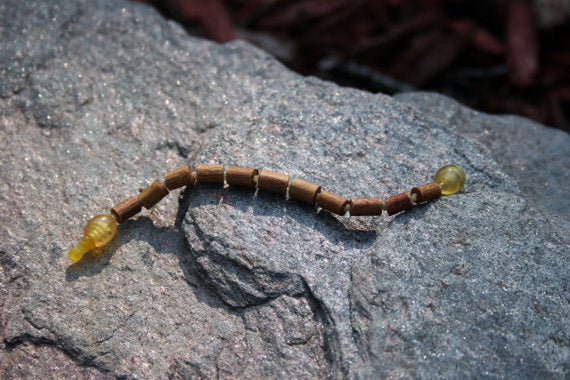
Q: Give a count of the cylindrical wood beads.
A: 11